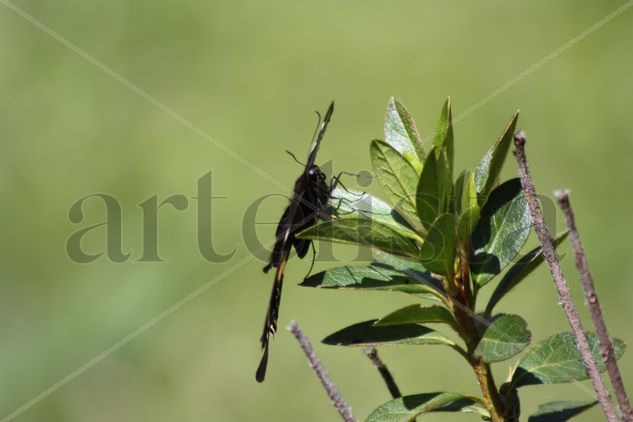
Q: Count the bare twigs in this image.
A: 4